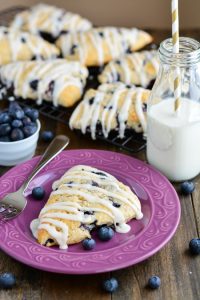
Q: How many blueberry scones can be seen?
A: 7